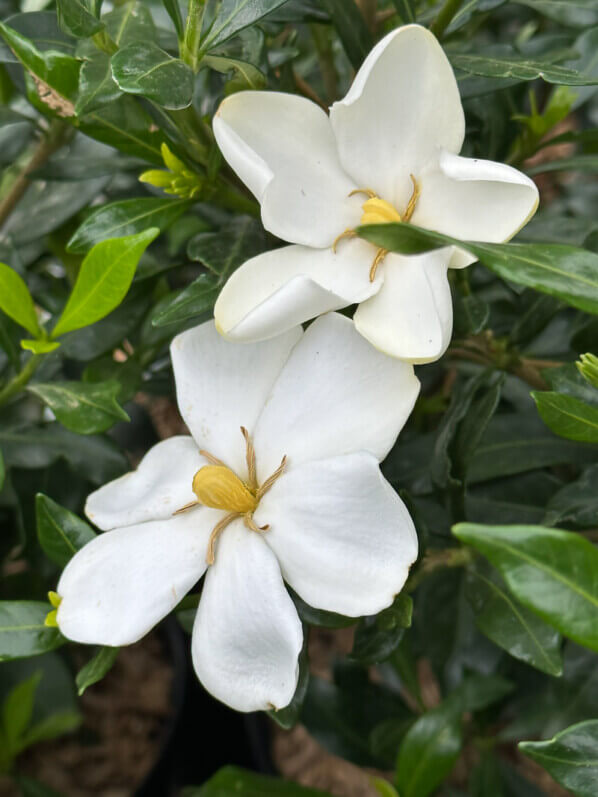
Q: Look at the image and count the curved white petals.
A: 11